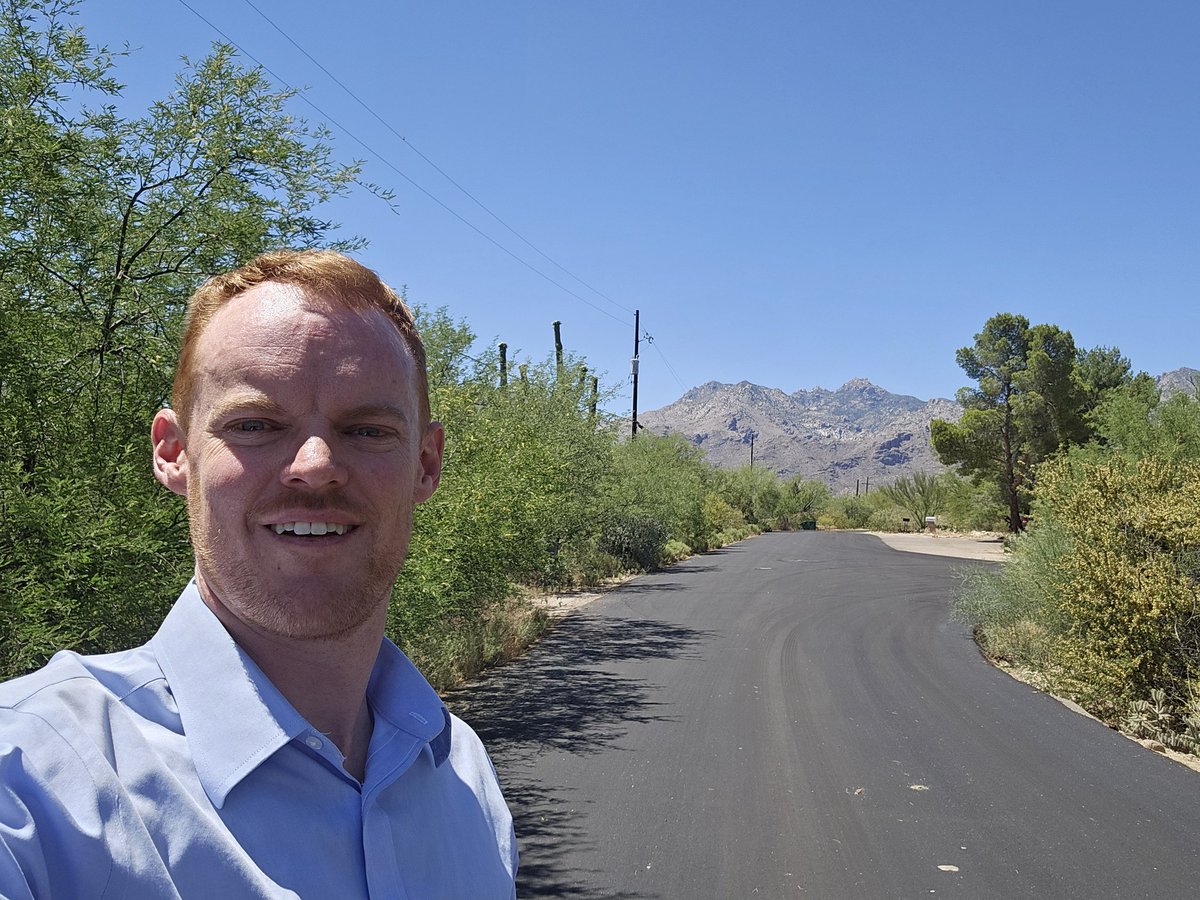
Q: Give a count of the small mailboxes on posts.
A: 2